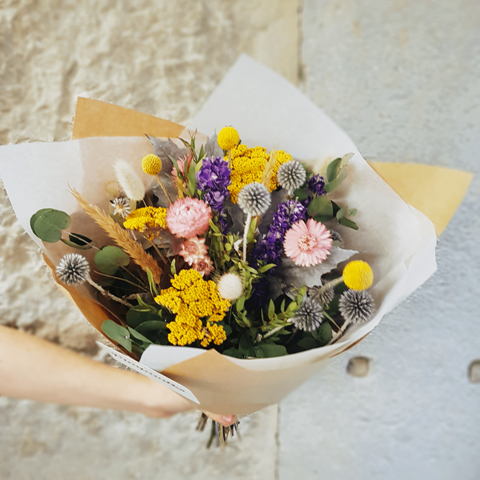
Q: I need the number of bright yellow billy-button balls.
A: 3